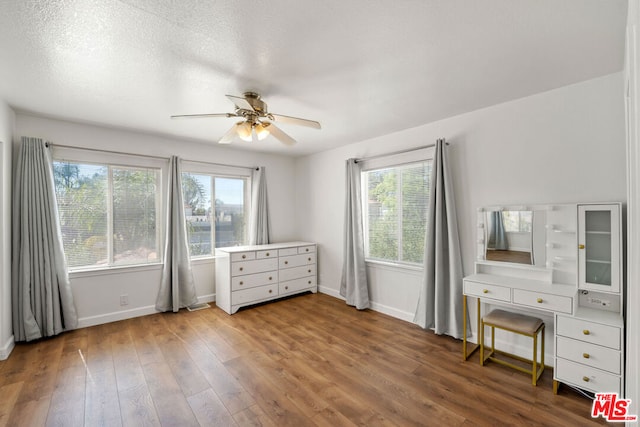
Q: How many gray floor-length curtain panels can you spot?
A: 5